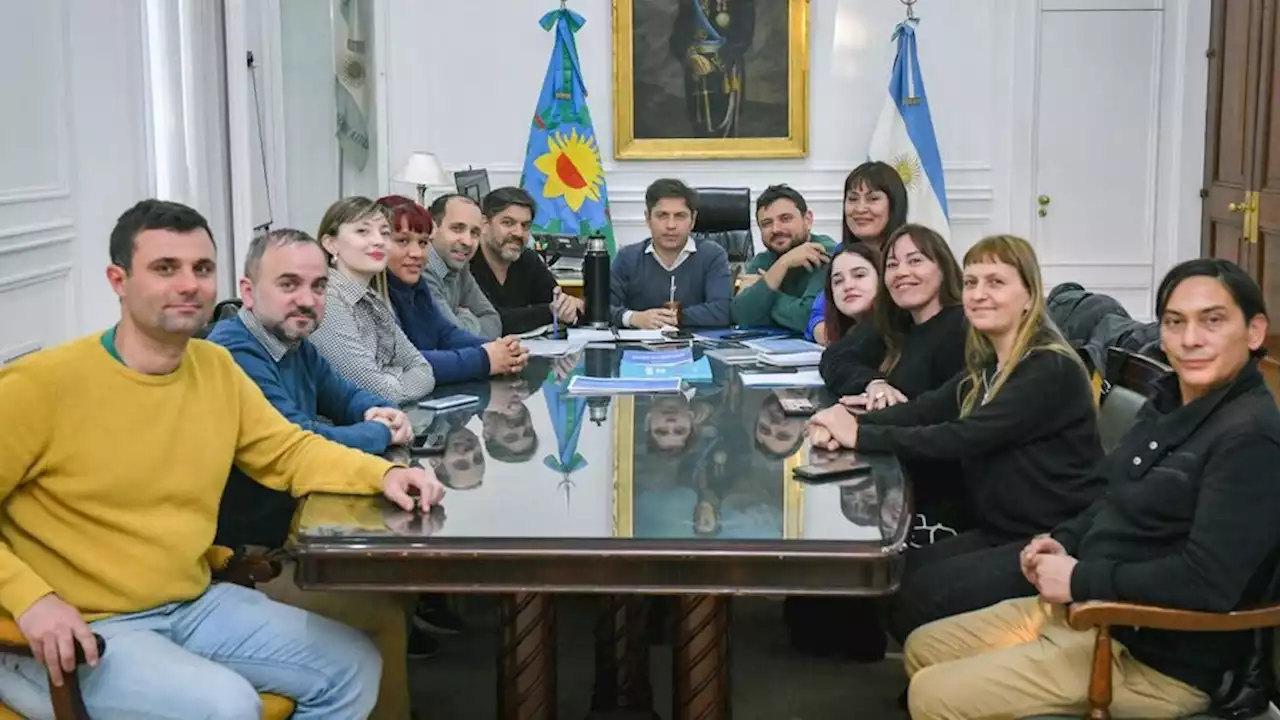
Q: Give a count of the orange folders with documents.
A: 0